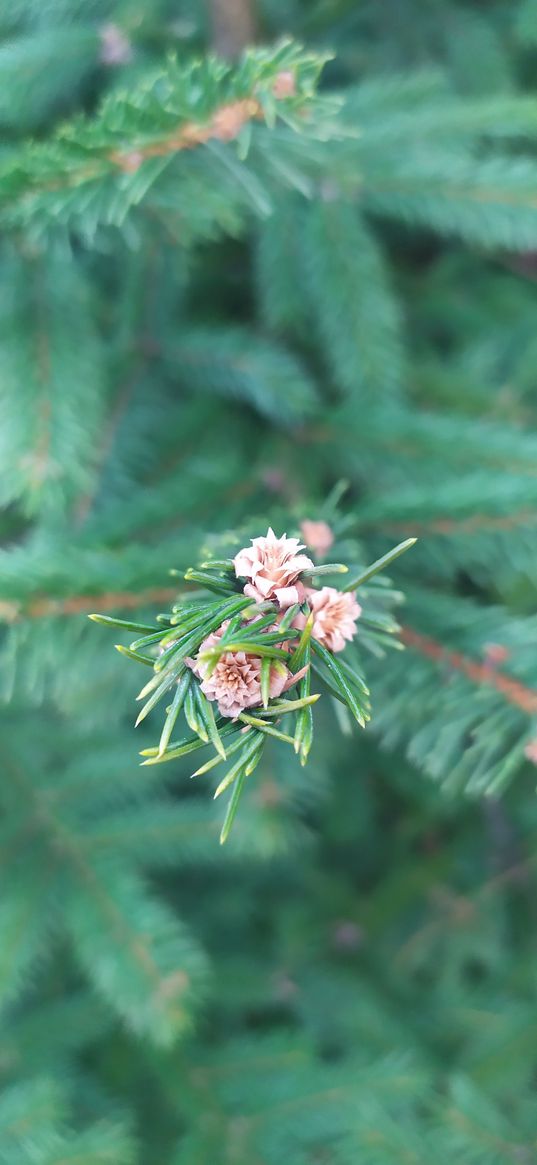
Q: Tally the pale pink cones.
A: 3